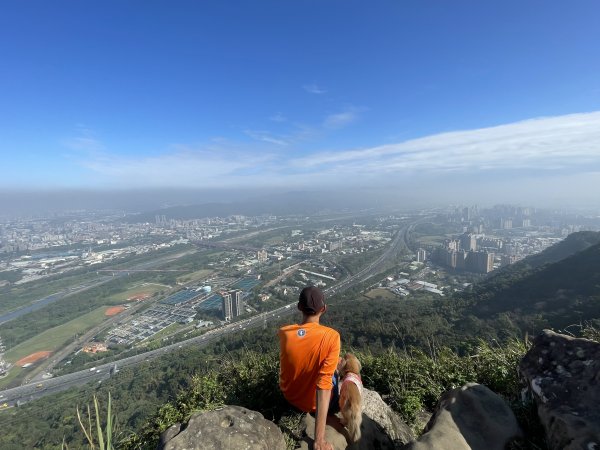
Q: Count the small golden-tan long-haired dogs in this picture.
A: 1